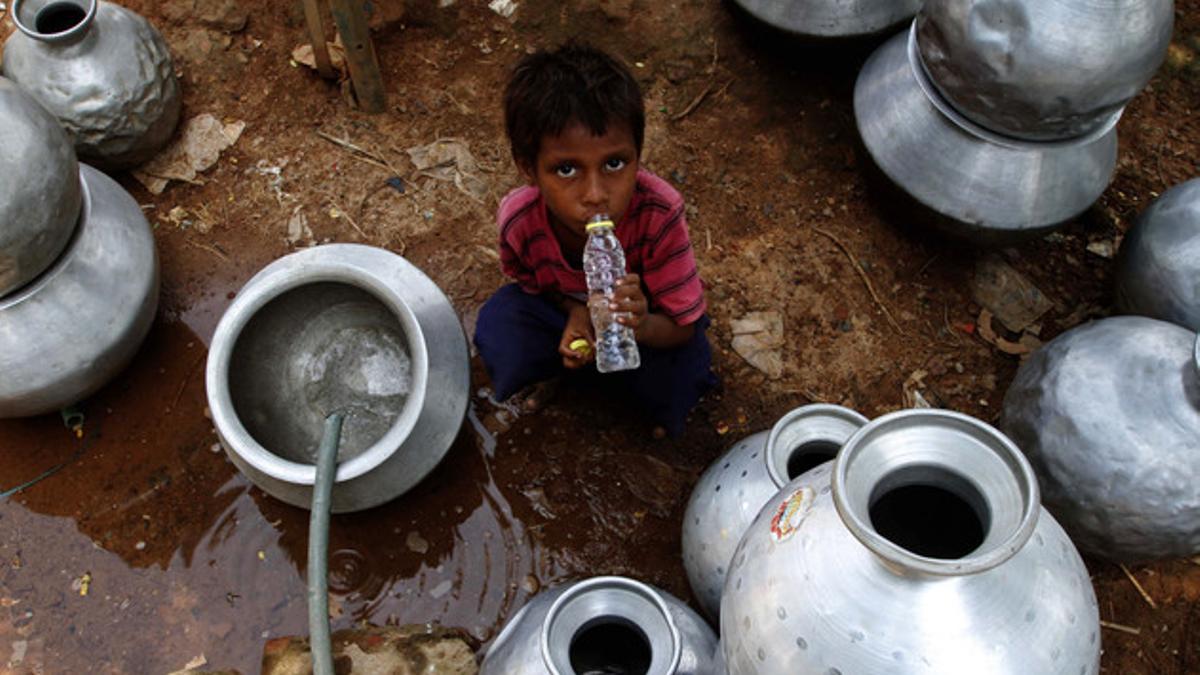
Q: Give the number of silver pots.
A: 12